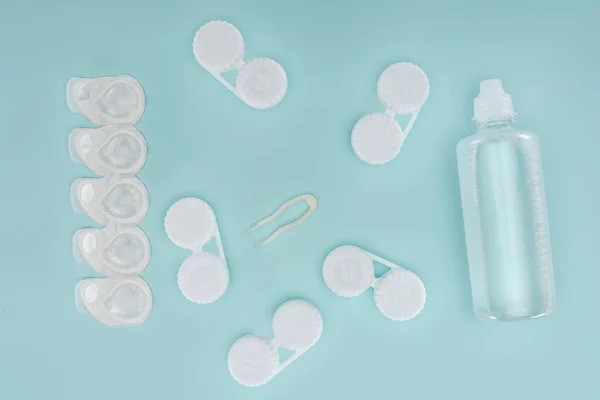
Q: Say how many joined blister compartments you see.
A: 5